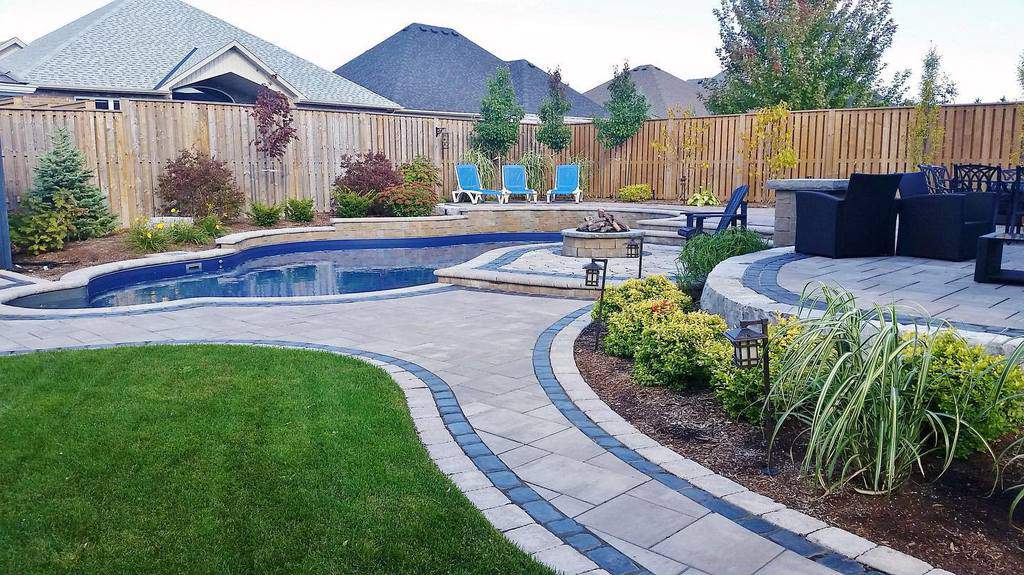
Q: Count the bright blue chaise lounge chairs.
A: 3